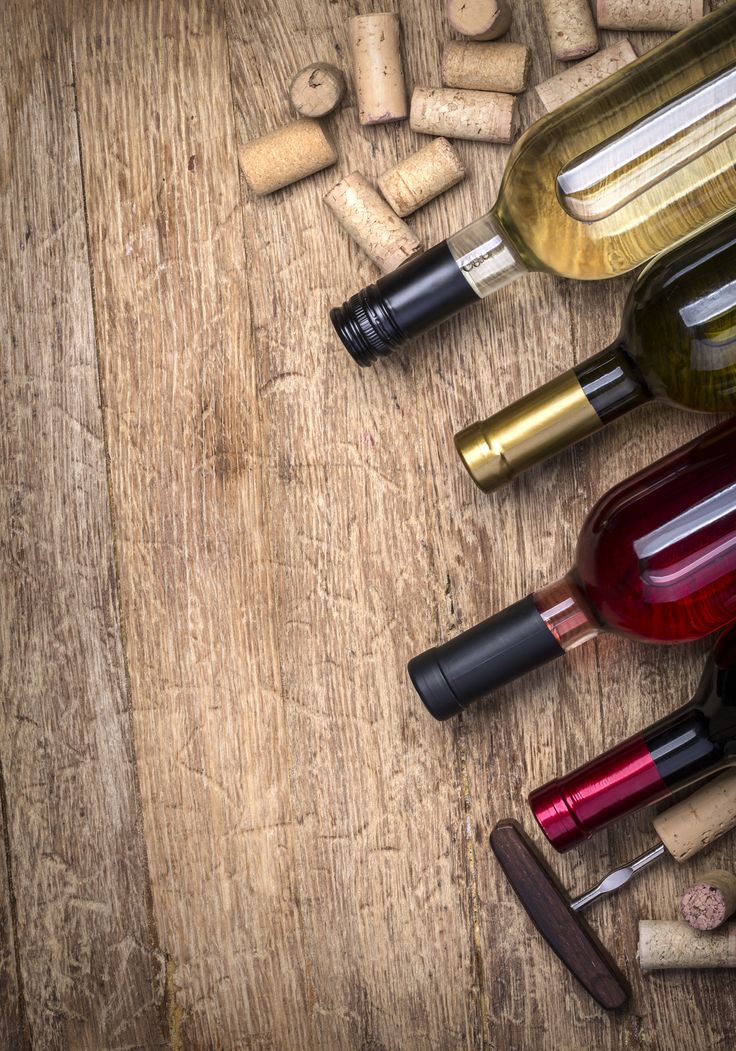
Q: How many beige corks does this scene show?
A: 14